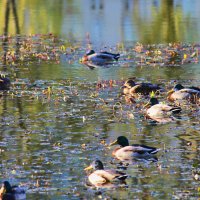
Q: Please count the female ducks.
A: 1